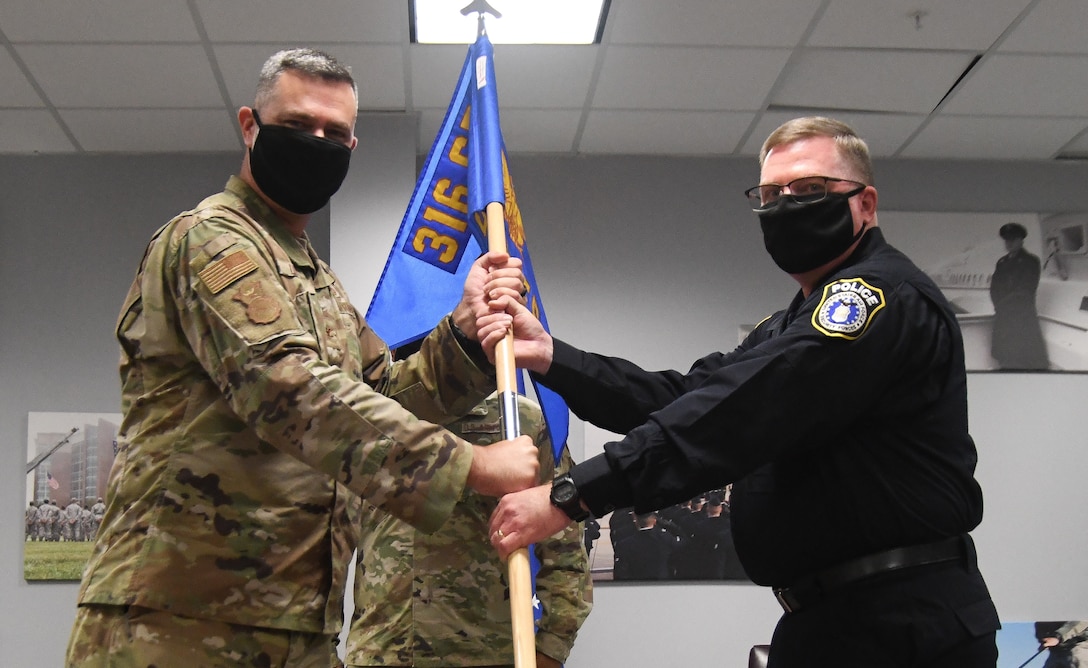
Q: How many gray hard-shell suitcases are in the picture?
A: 0